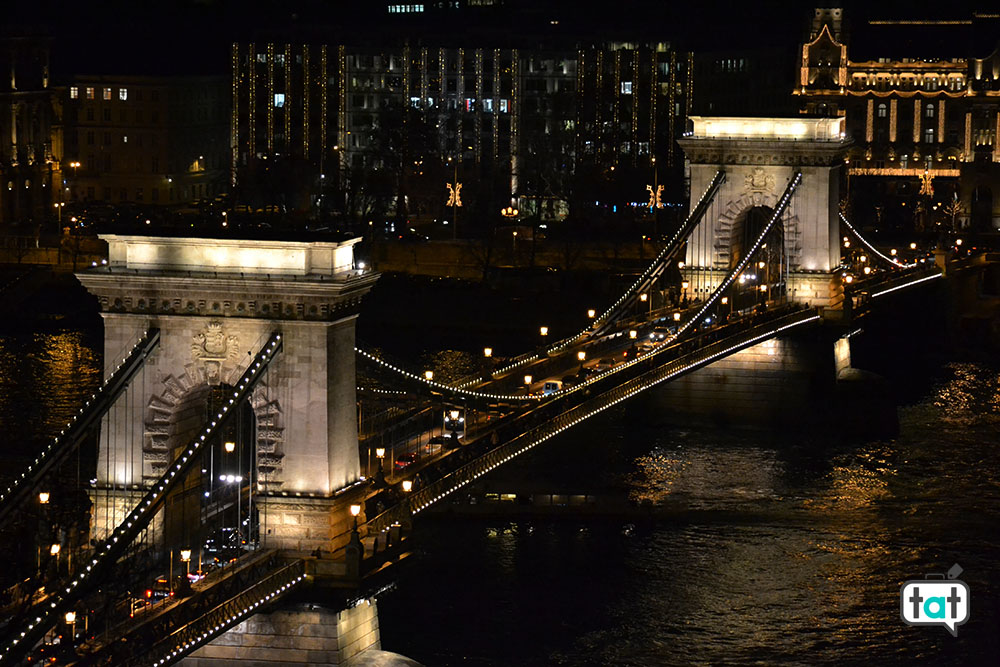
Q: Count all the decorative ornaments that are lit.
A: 3